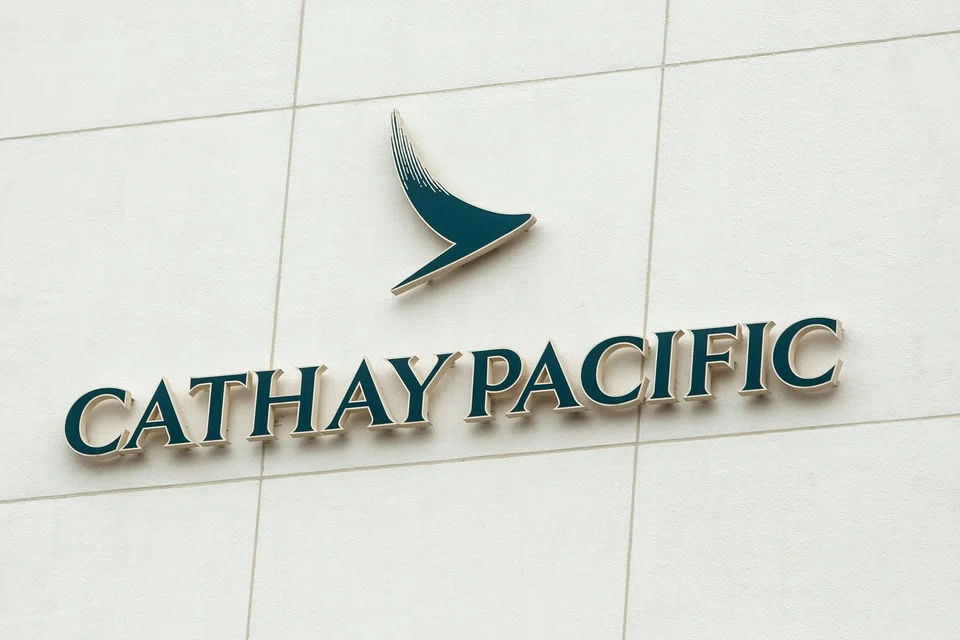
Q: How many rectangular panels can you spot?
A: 9